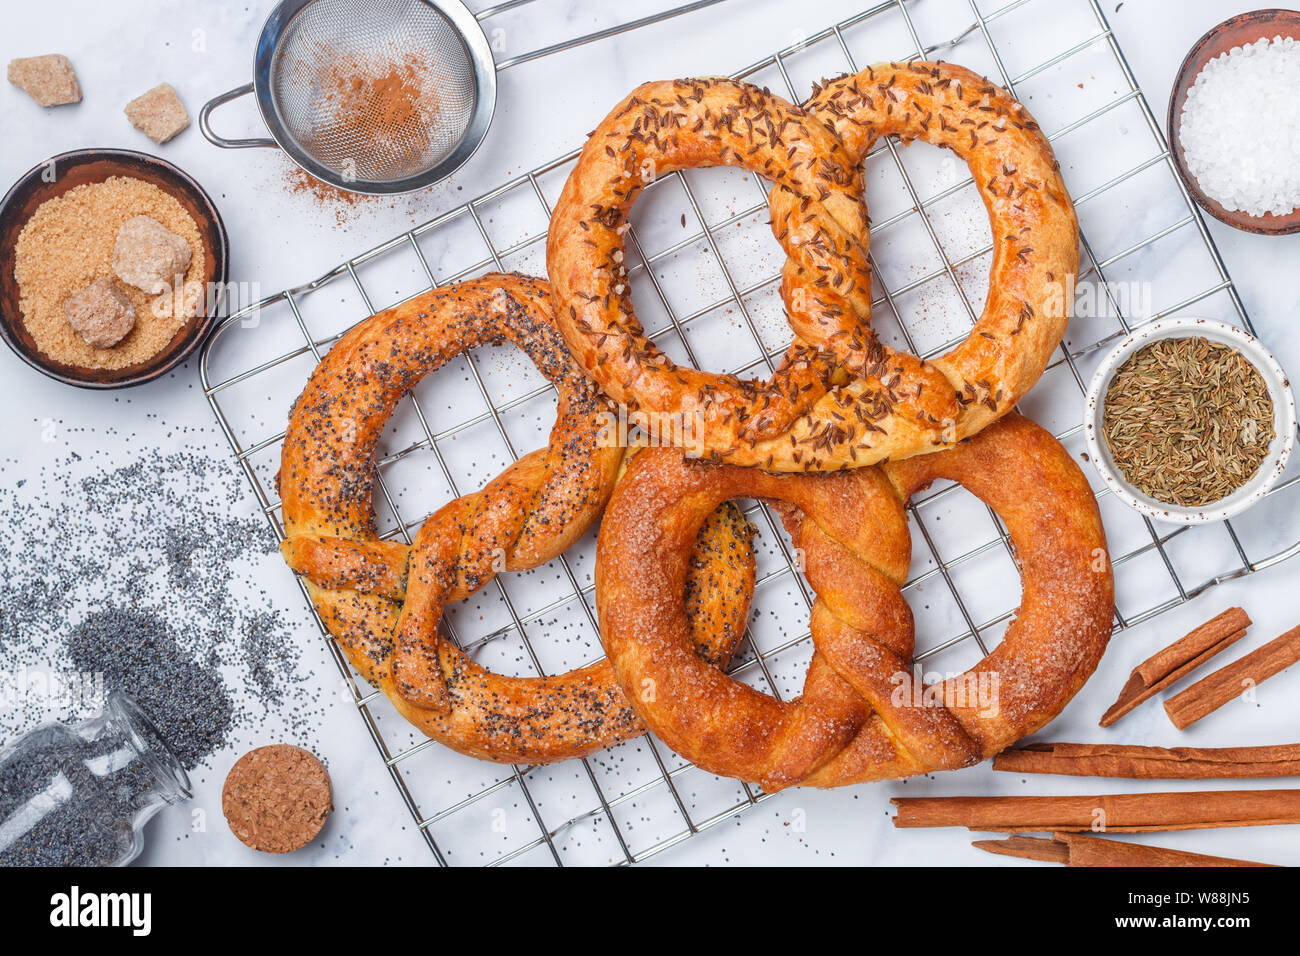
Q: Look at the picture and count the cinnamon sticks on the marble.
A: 5